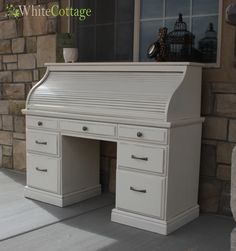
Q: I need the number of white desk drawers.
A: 7